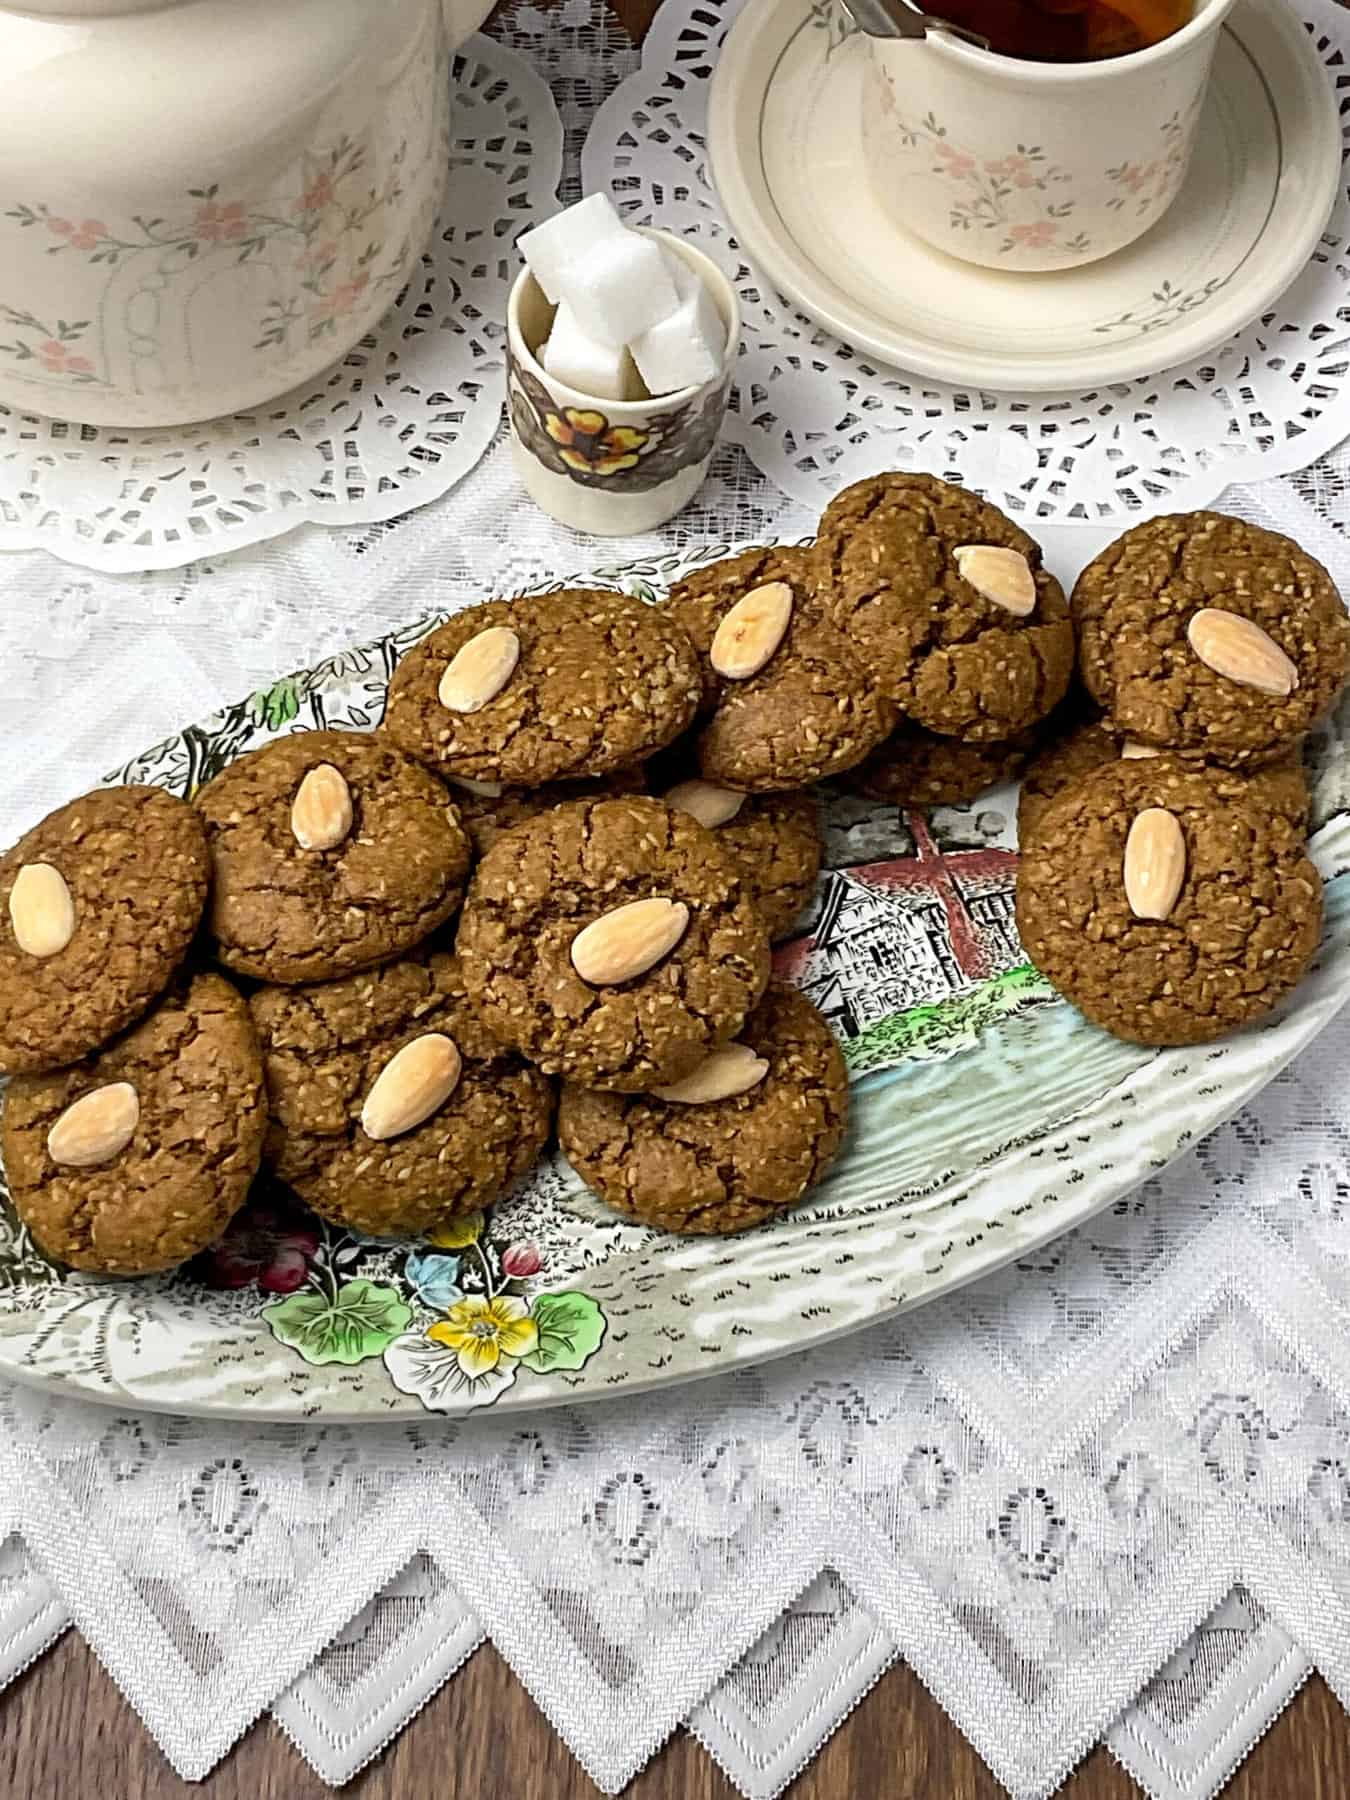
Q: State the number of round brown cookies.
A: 15